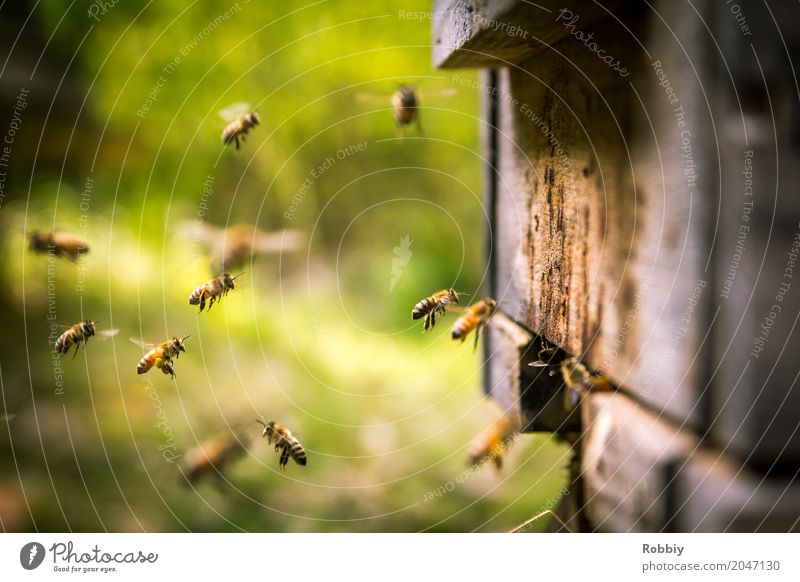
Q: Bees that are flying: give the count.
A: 12